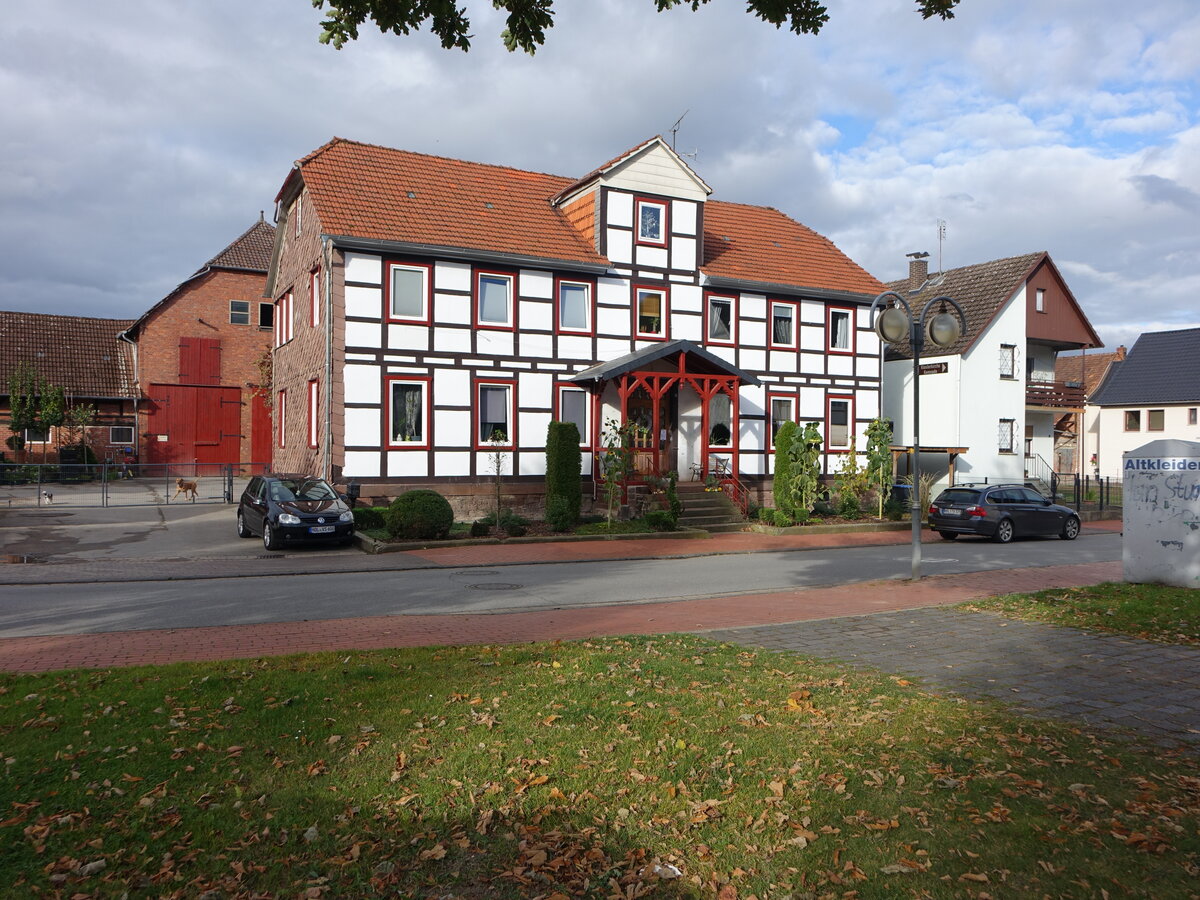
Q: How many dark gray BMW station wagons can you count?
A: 1